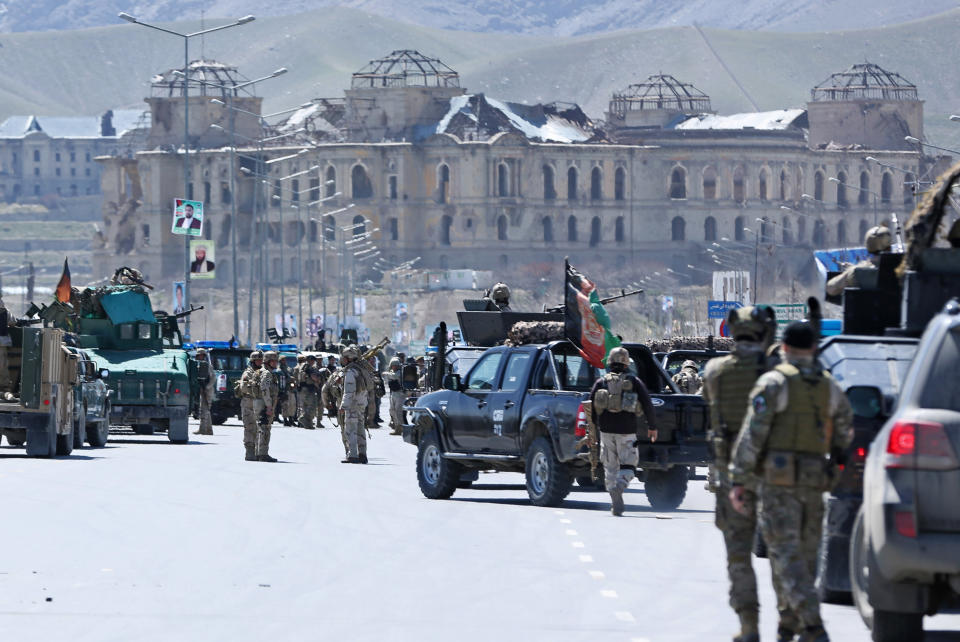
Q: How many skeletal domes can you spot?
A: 4